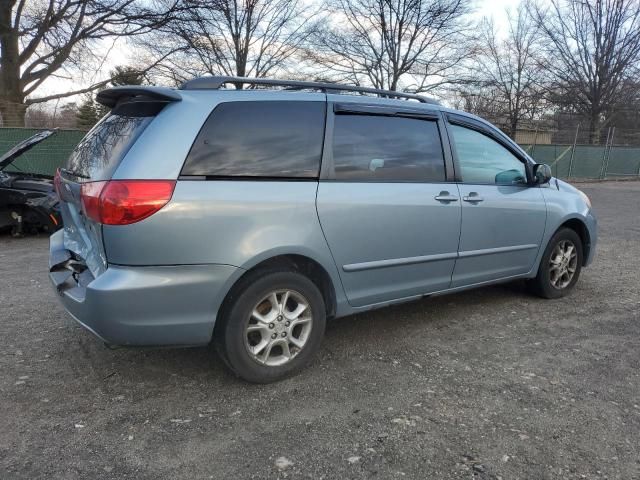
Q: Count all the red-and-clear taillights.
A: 1